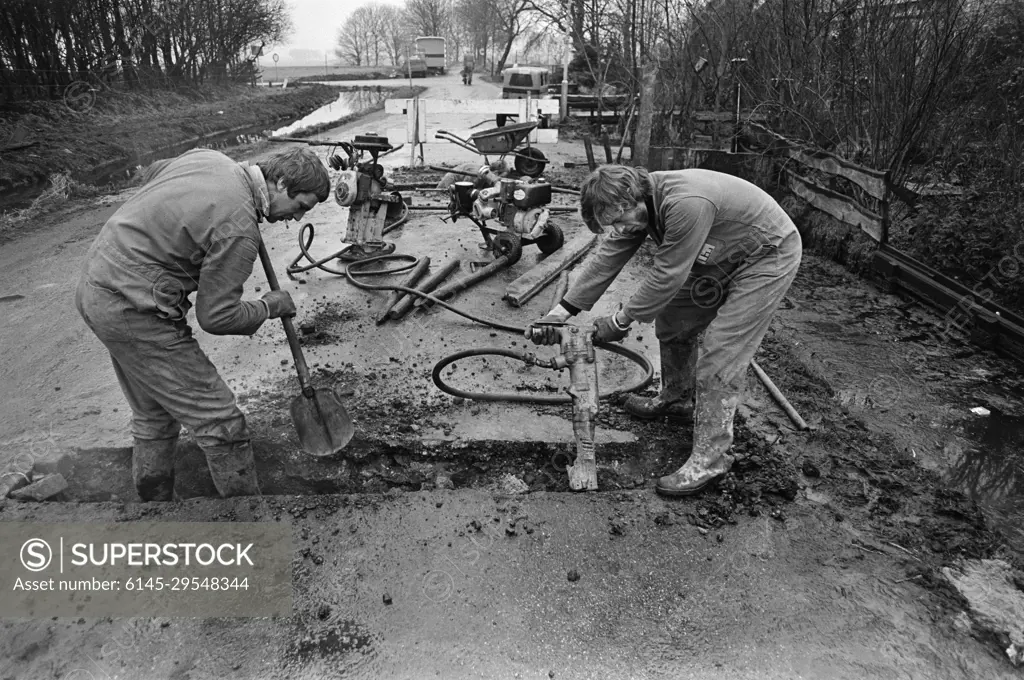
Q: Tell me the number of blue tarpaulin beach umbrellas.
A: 0